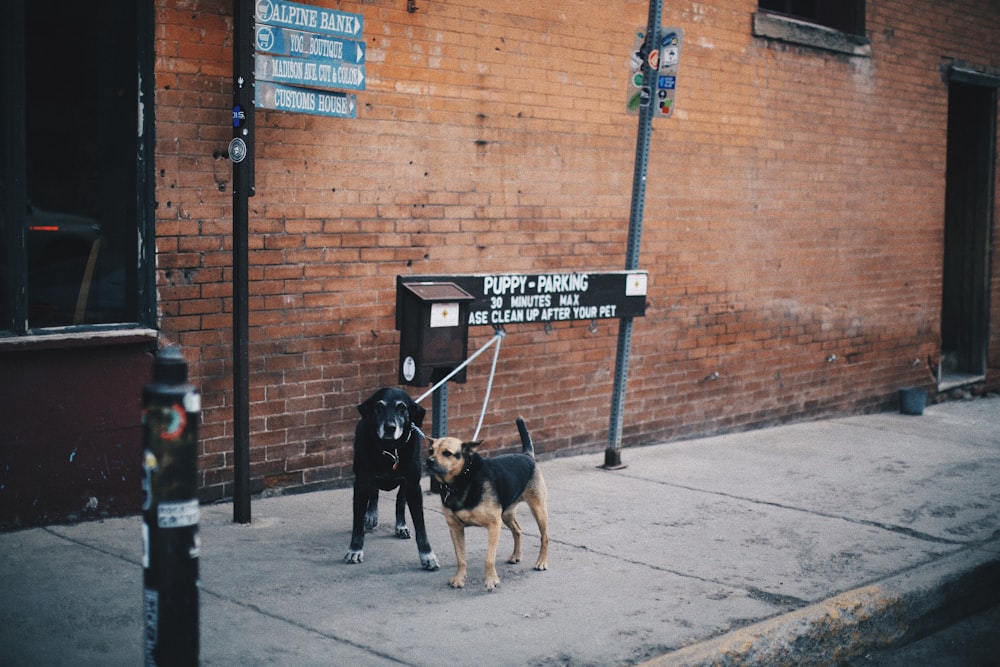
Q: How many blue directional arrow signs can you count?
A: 4